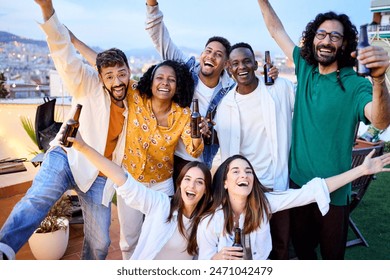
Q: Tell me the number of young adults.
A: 7